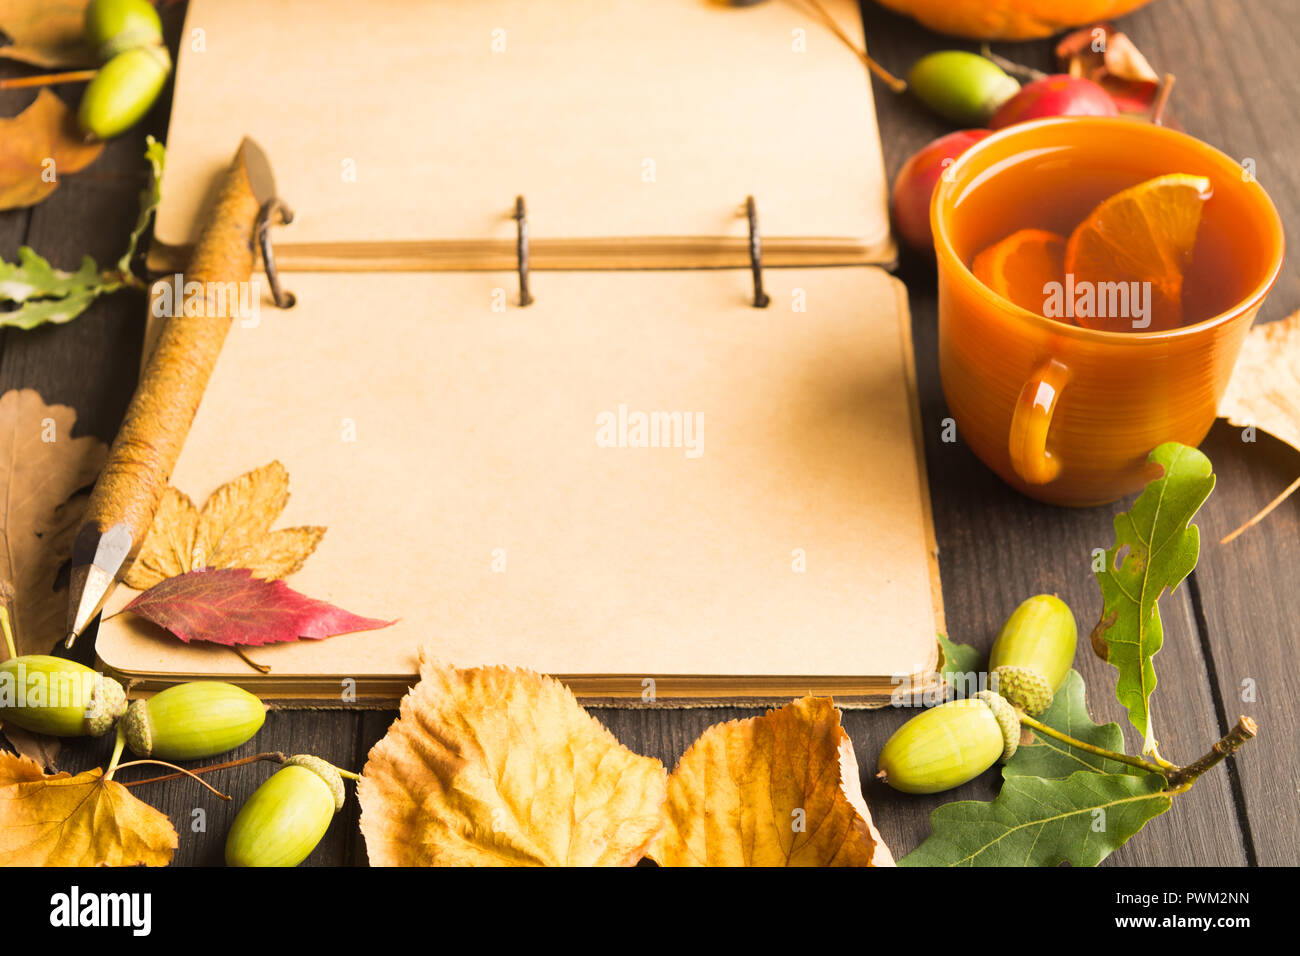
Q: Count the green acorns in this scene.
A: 8